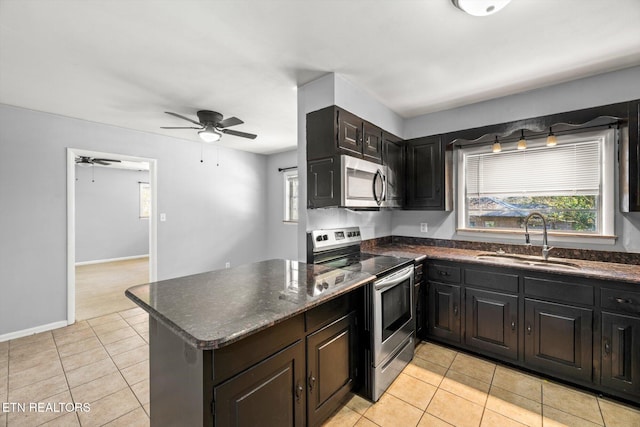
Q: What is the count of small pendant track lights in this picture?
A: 3